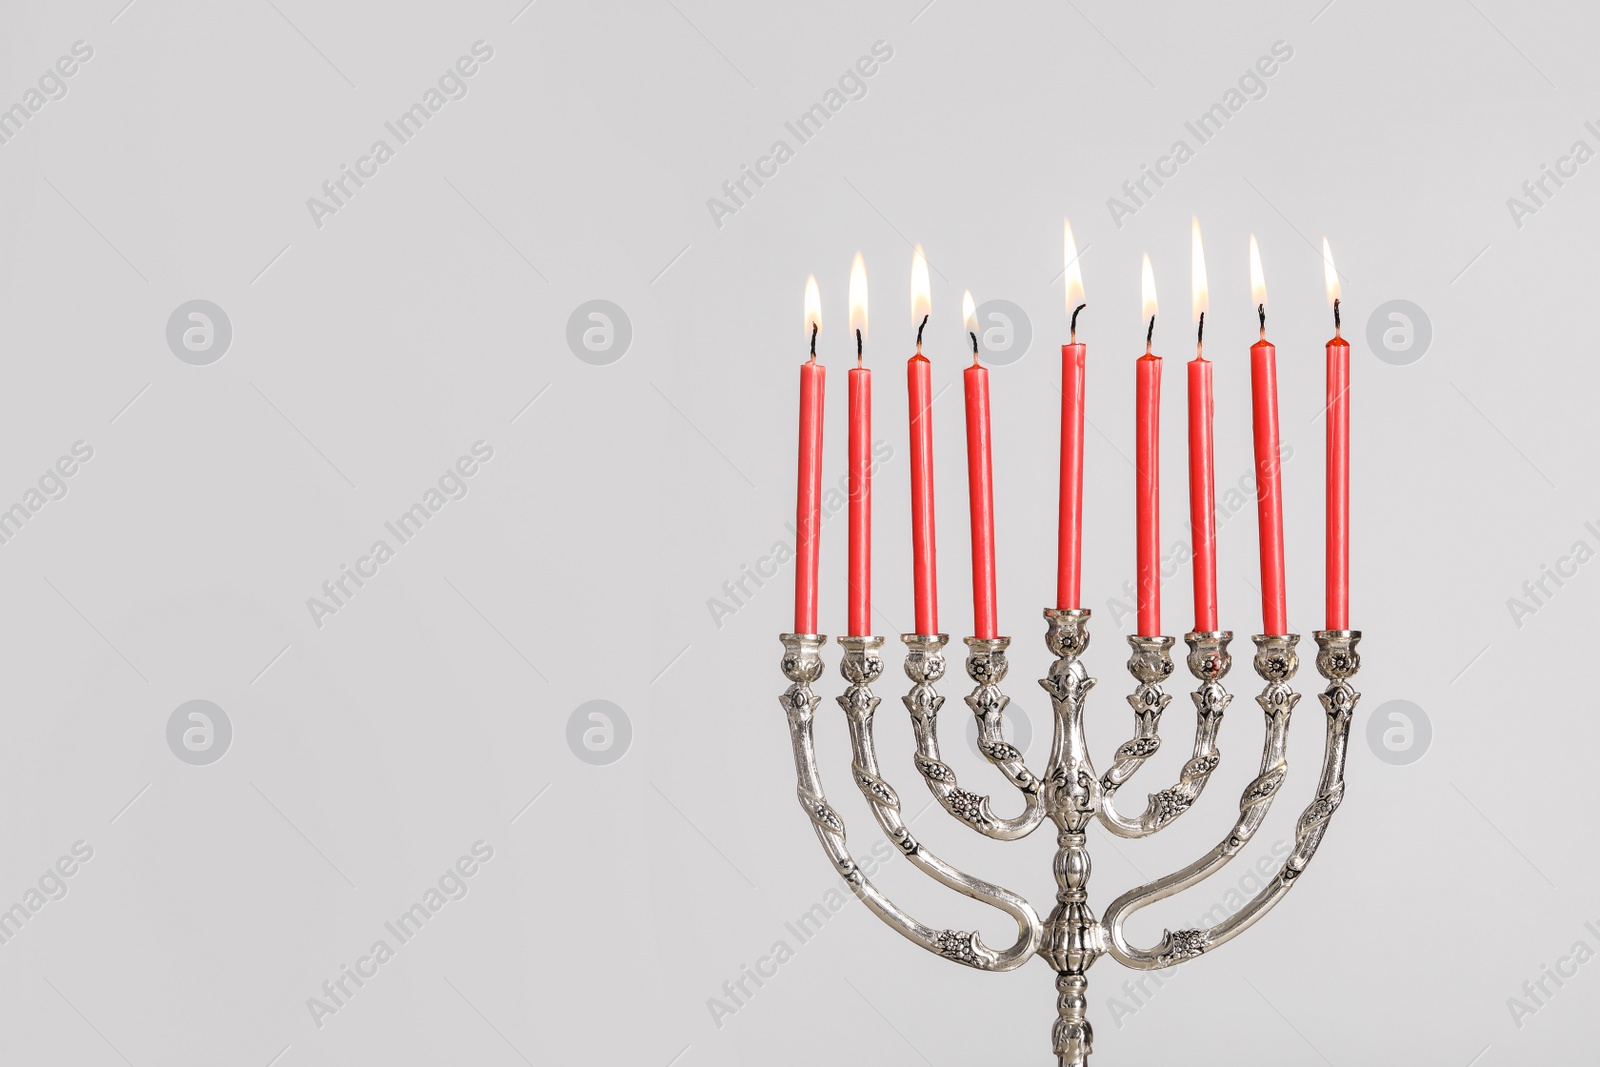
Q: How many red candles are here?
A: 9